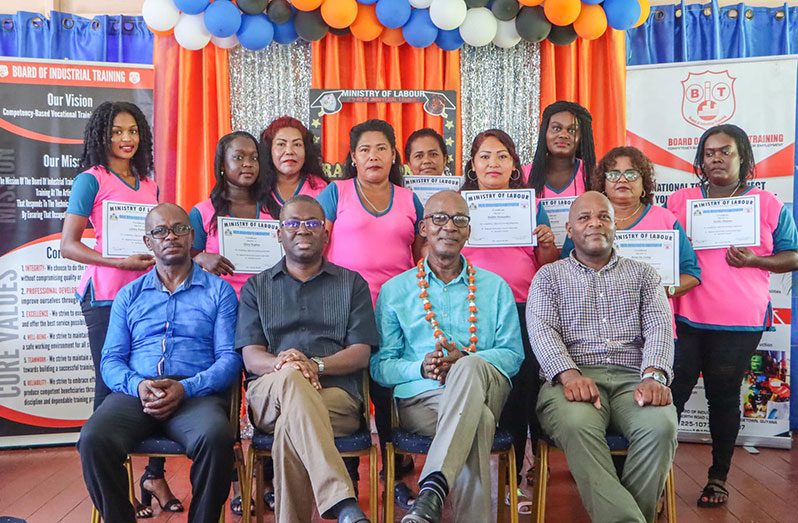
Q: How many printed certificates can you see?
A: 7